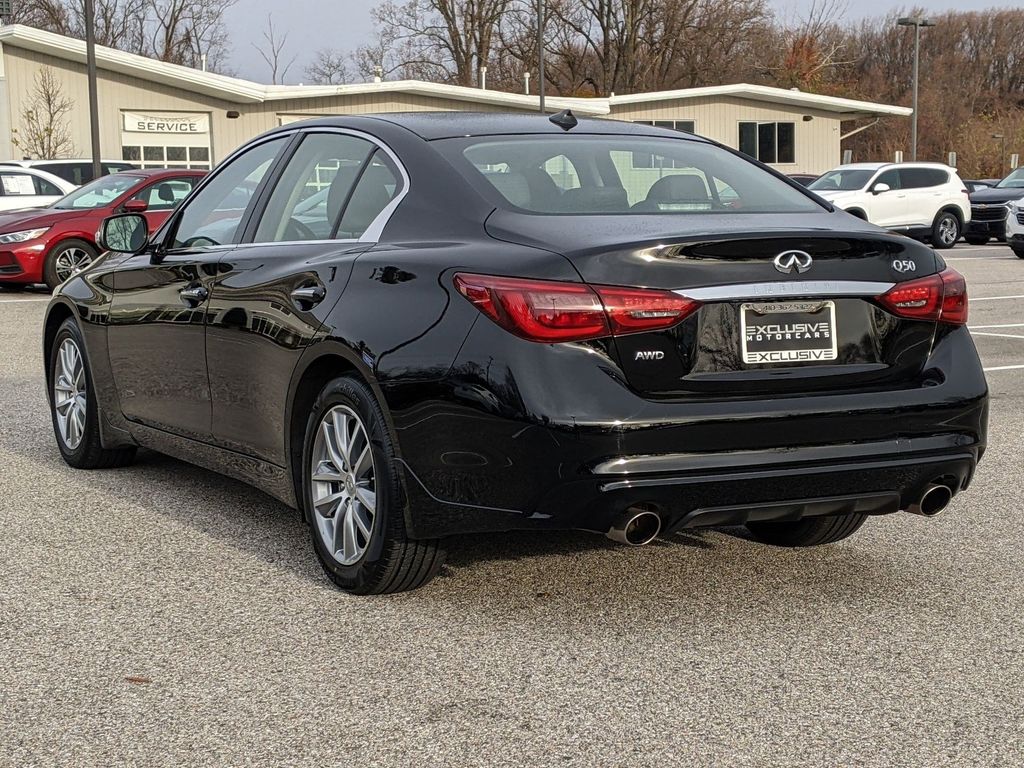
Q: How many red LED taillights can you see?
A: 2